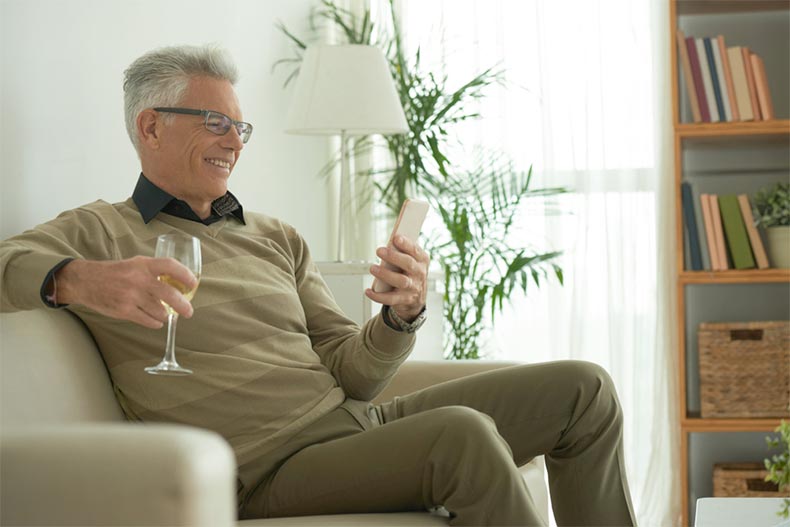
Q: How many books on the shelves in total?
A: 15